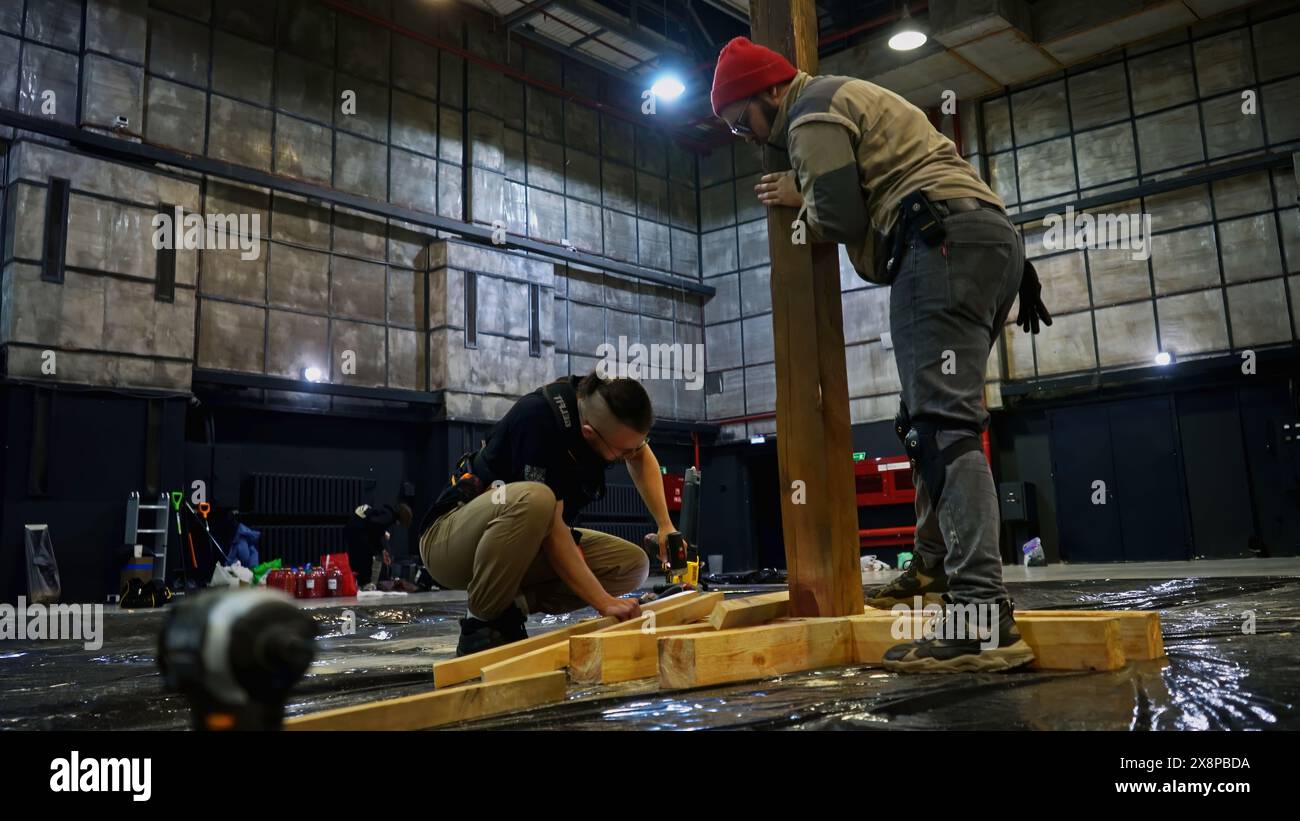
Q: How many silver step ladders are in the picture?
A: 1